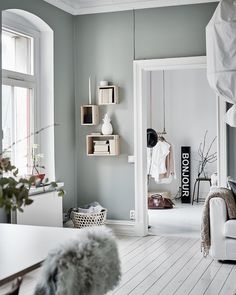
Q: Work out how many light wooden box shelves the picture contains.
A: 3